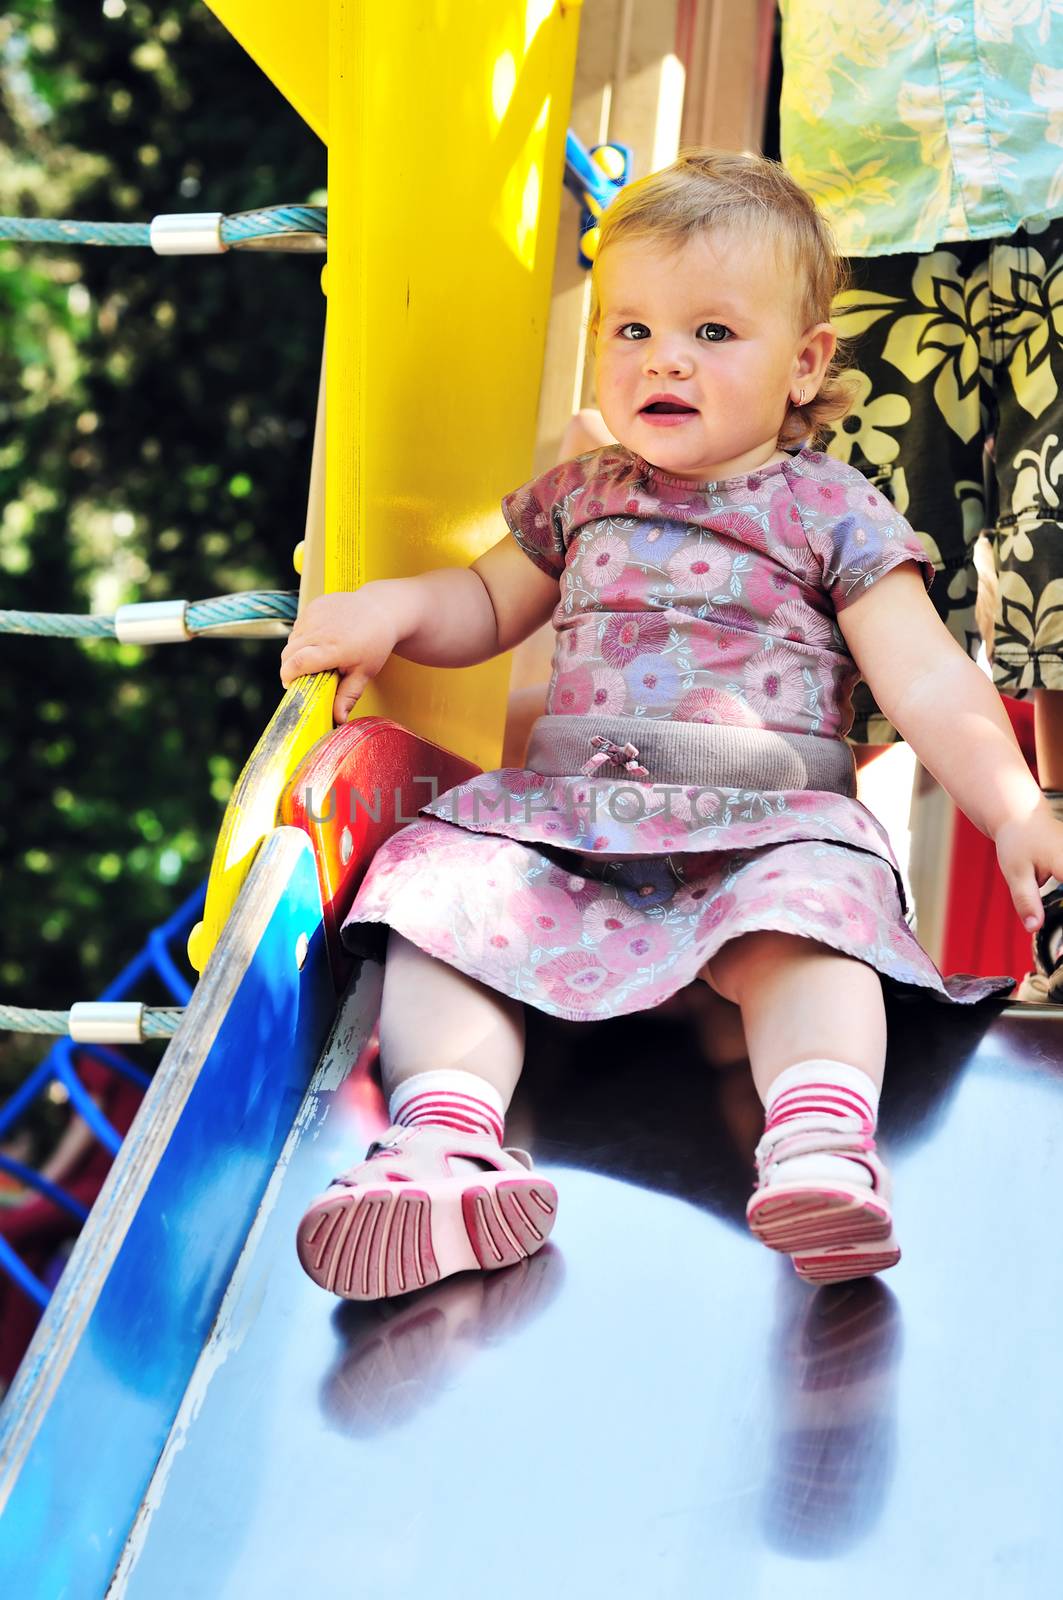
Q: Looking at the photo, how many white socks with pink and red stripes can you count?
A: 2